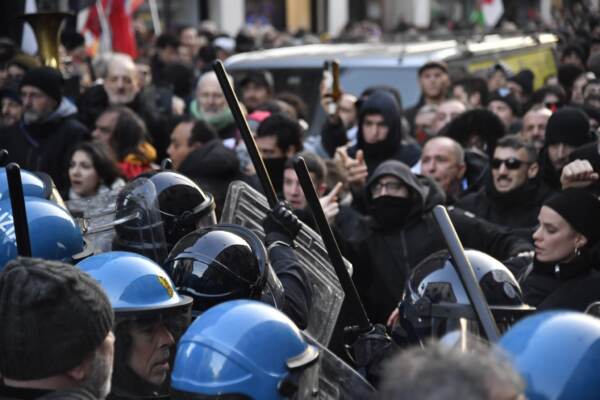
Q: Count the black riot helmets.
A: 3